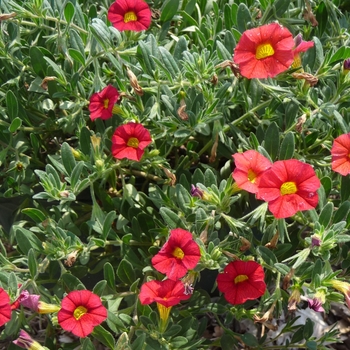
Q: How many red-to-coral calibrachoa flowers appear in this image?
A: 13